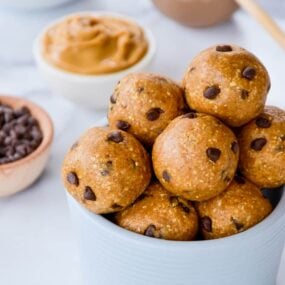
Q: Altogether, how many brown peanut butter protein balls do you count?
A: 7